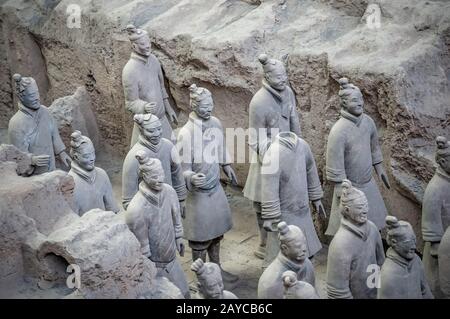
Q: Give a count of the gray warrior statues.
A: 15